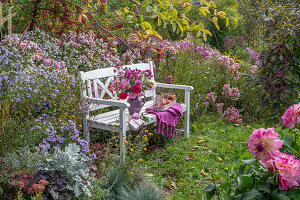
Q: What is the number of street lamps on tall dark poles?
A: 0